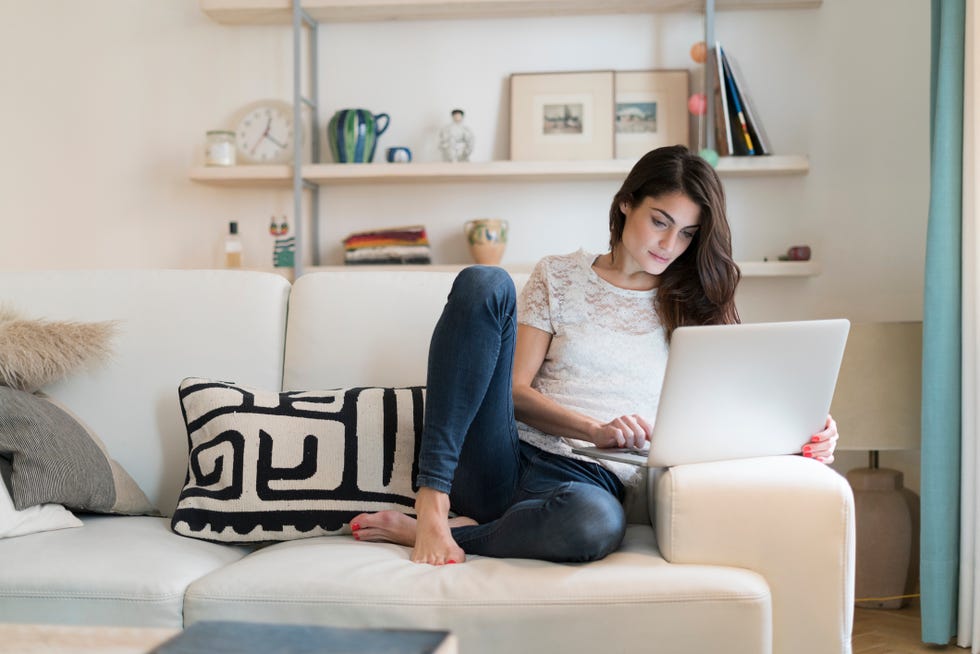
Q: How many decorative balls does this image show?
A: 3